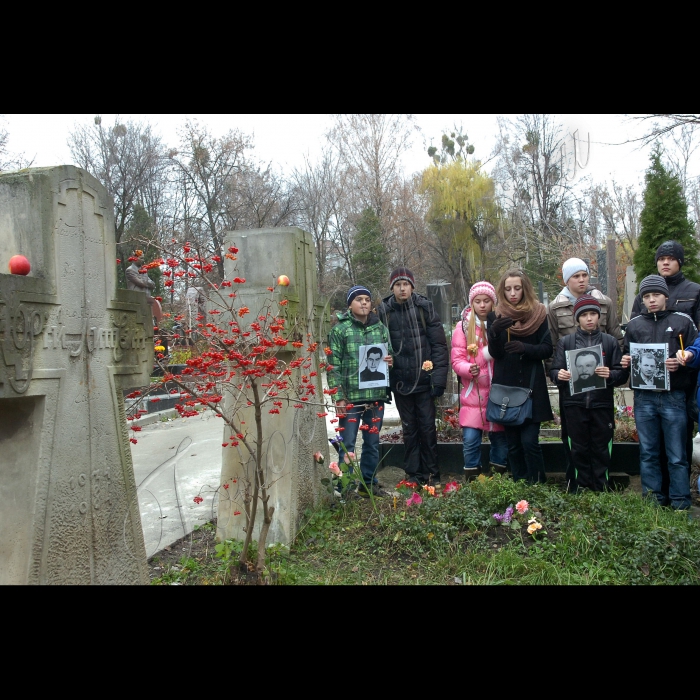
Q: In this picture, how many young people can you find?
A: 8